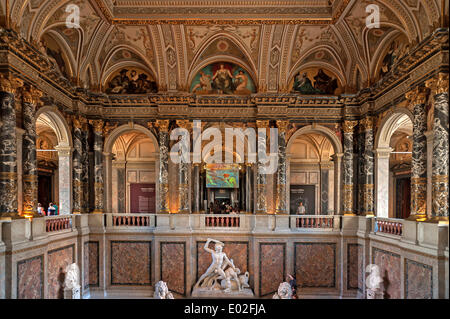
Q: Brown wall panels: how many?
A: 11